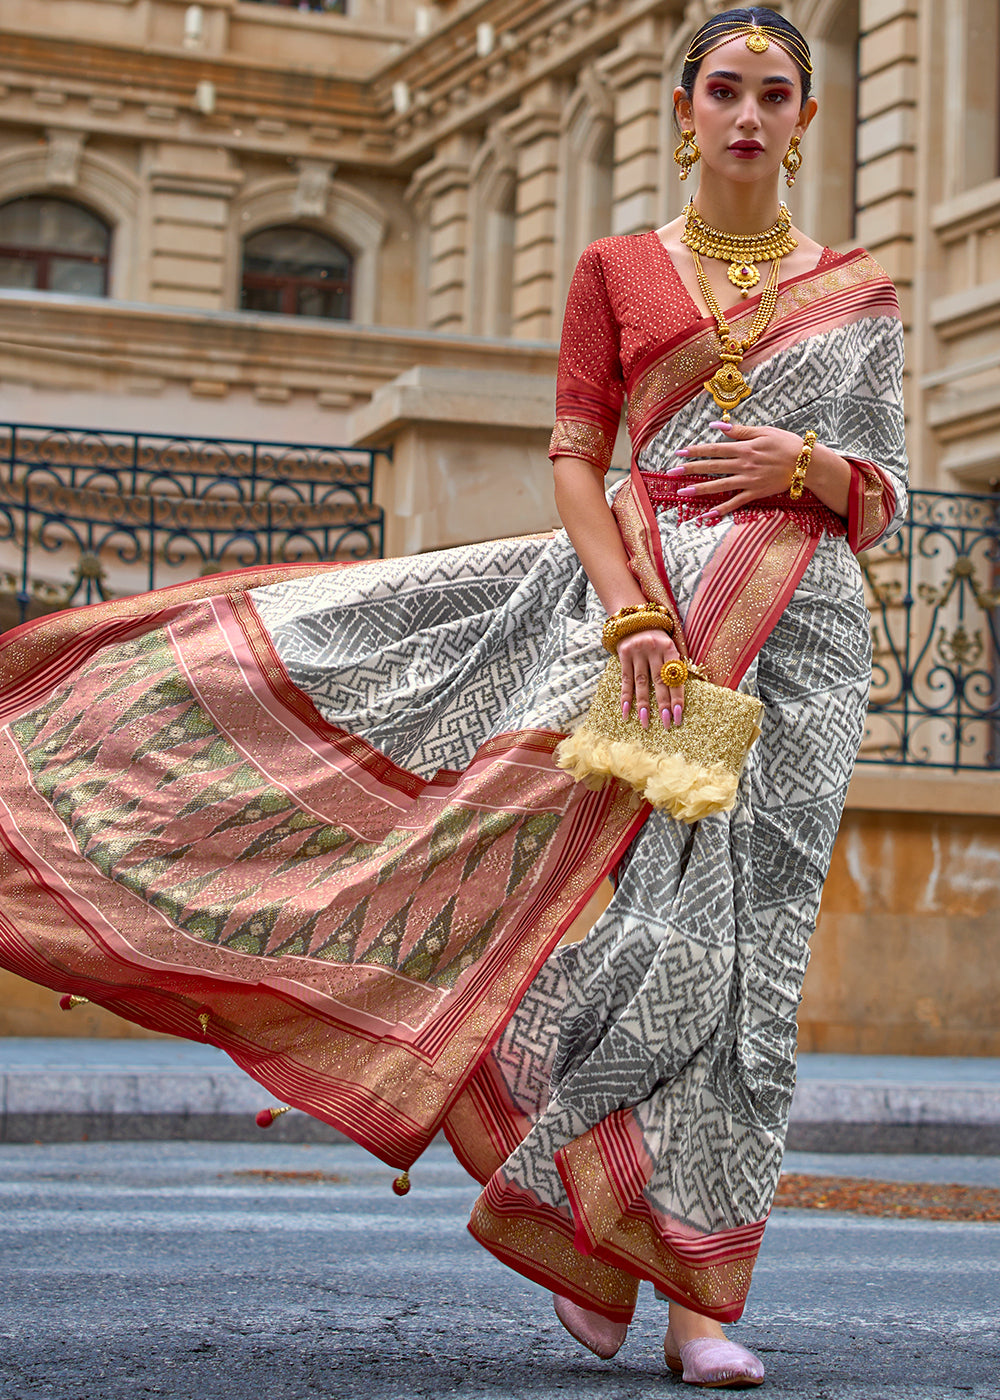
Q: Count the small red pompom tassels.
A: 4